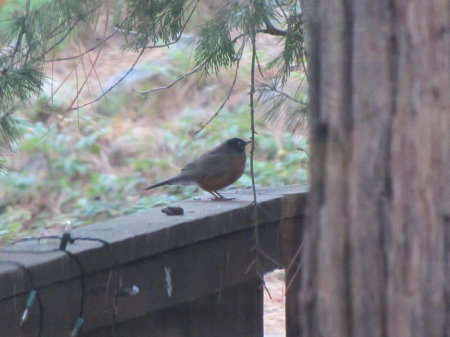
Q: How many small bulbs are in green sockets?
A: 4